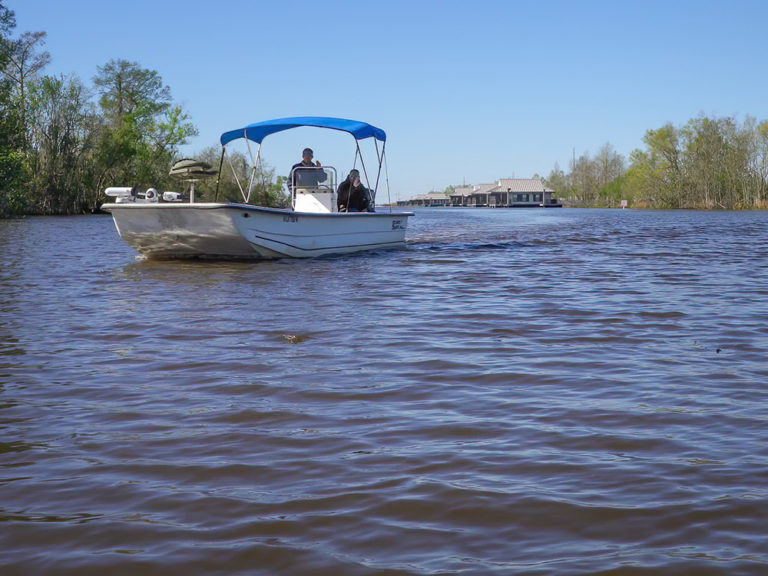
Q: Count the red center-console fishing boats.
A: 0